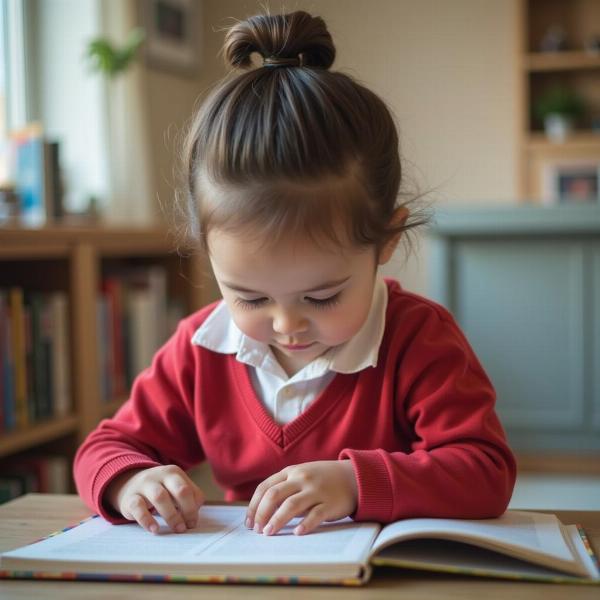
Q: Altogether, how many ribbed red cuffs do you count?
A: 2